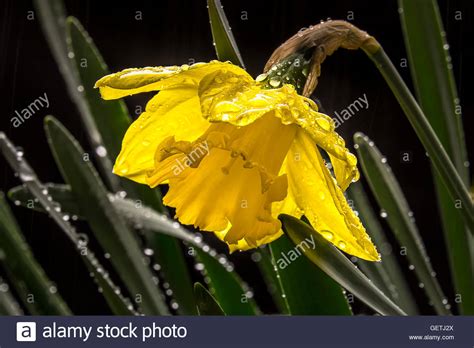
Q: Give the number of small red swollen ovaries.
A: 0